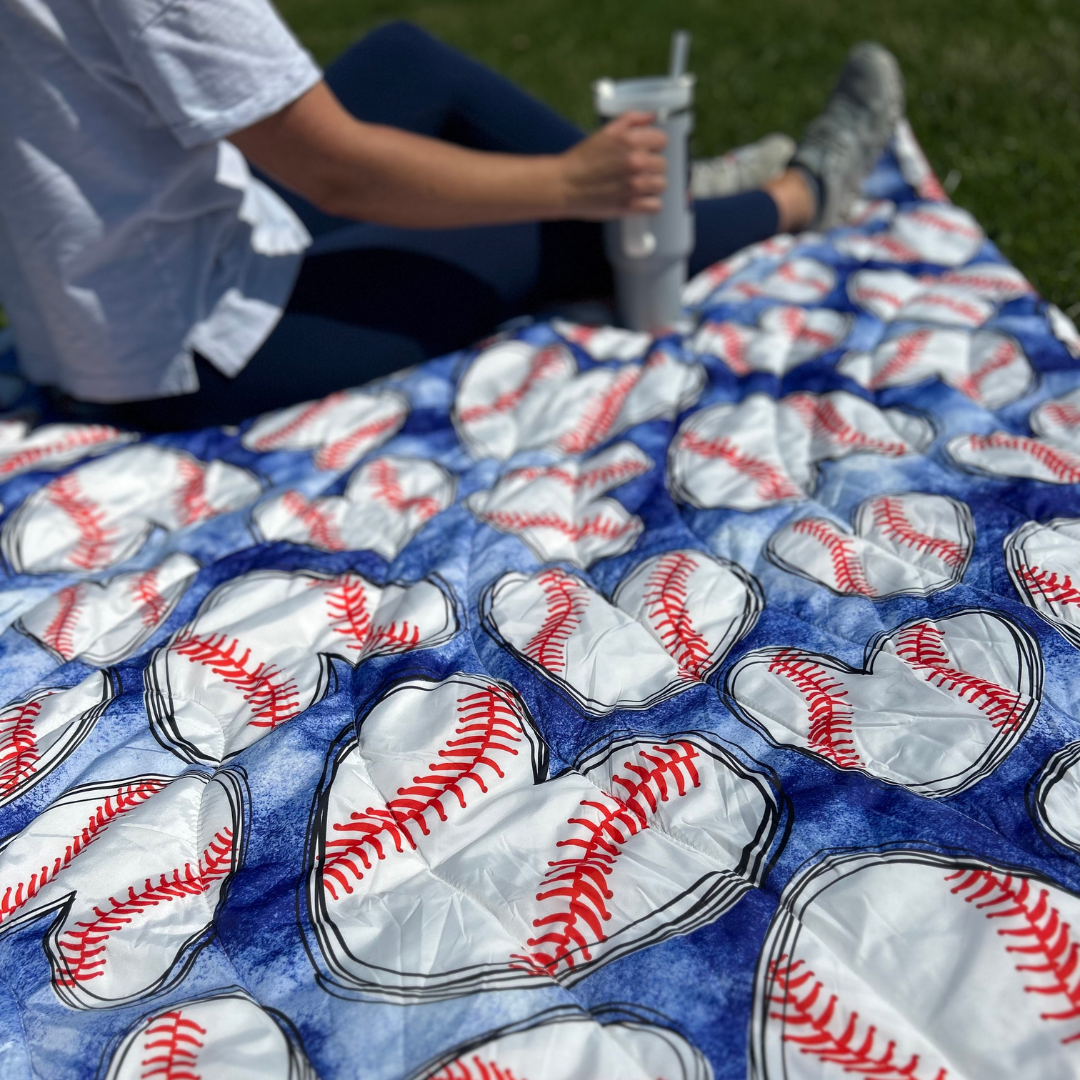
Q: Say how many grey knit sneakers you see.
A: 2